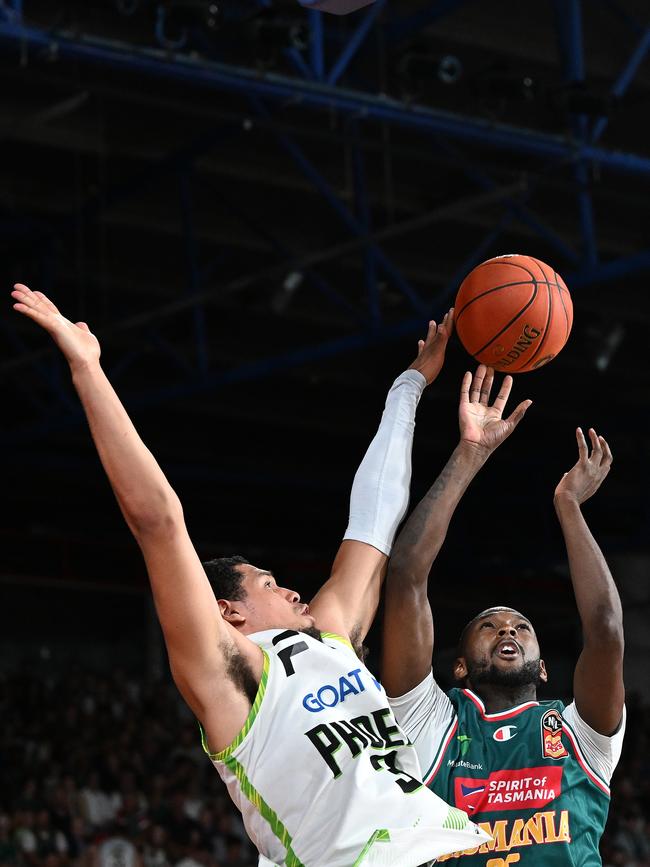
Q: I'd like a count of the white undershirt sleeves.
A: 2